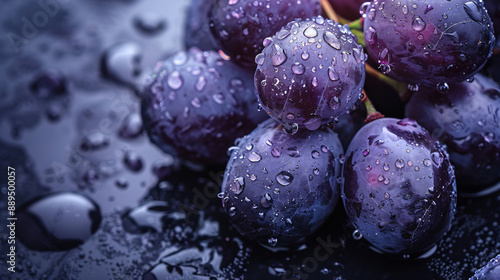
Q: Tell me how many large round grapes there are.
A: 7